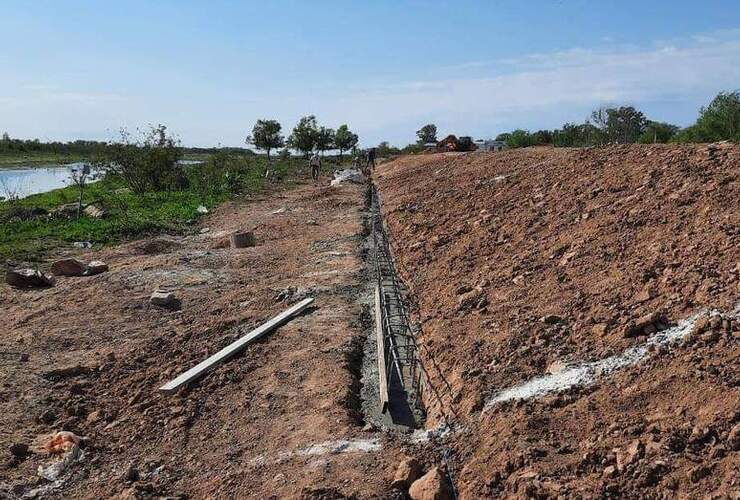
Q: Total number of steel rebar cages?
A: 1